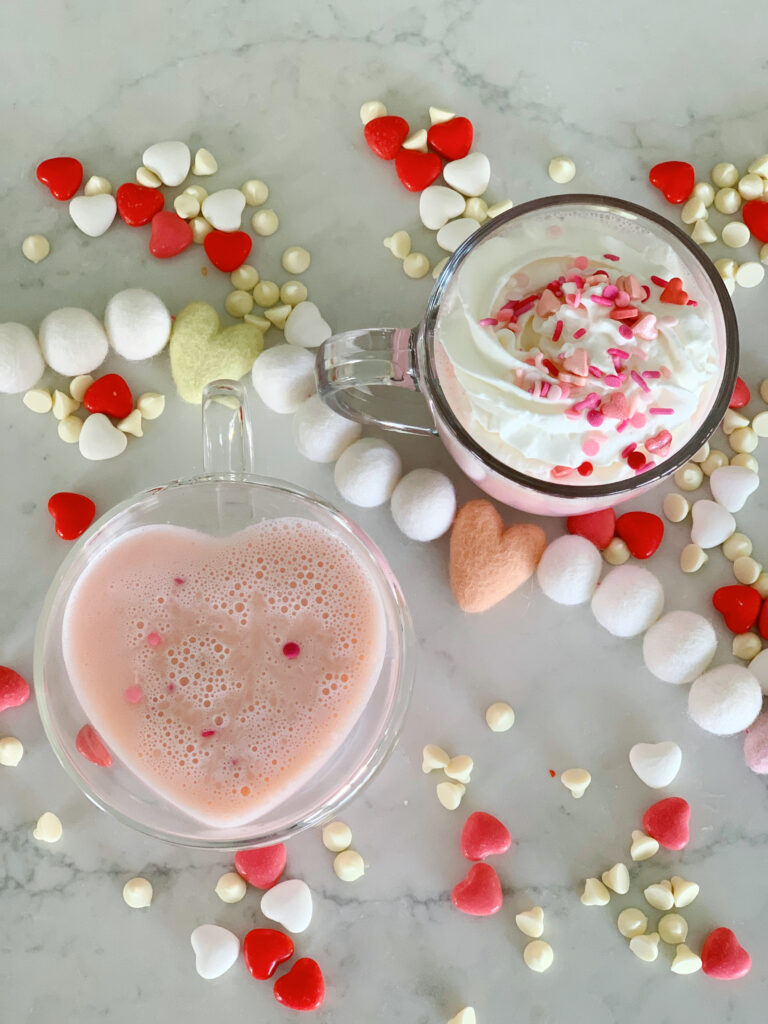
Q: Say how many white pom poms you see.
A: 11